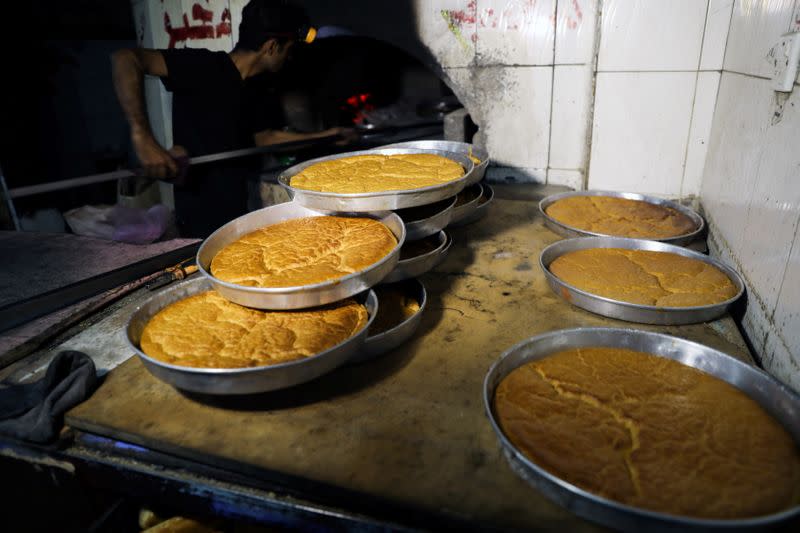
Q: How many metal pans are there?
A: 13